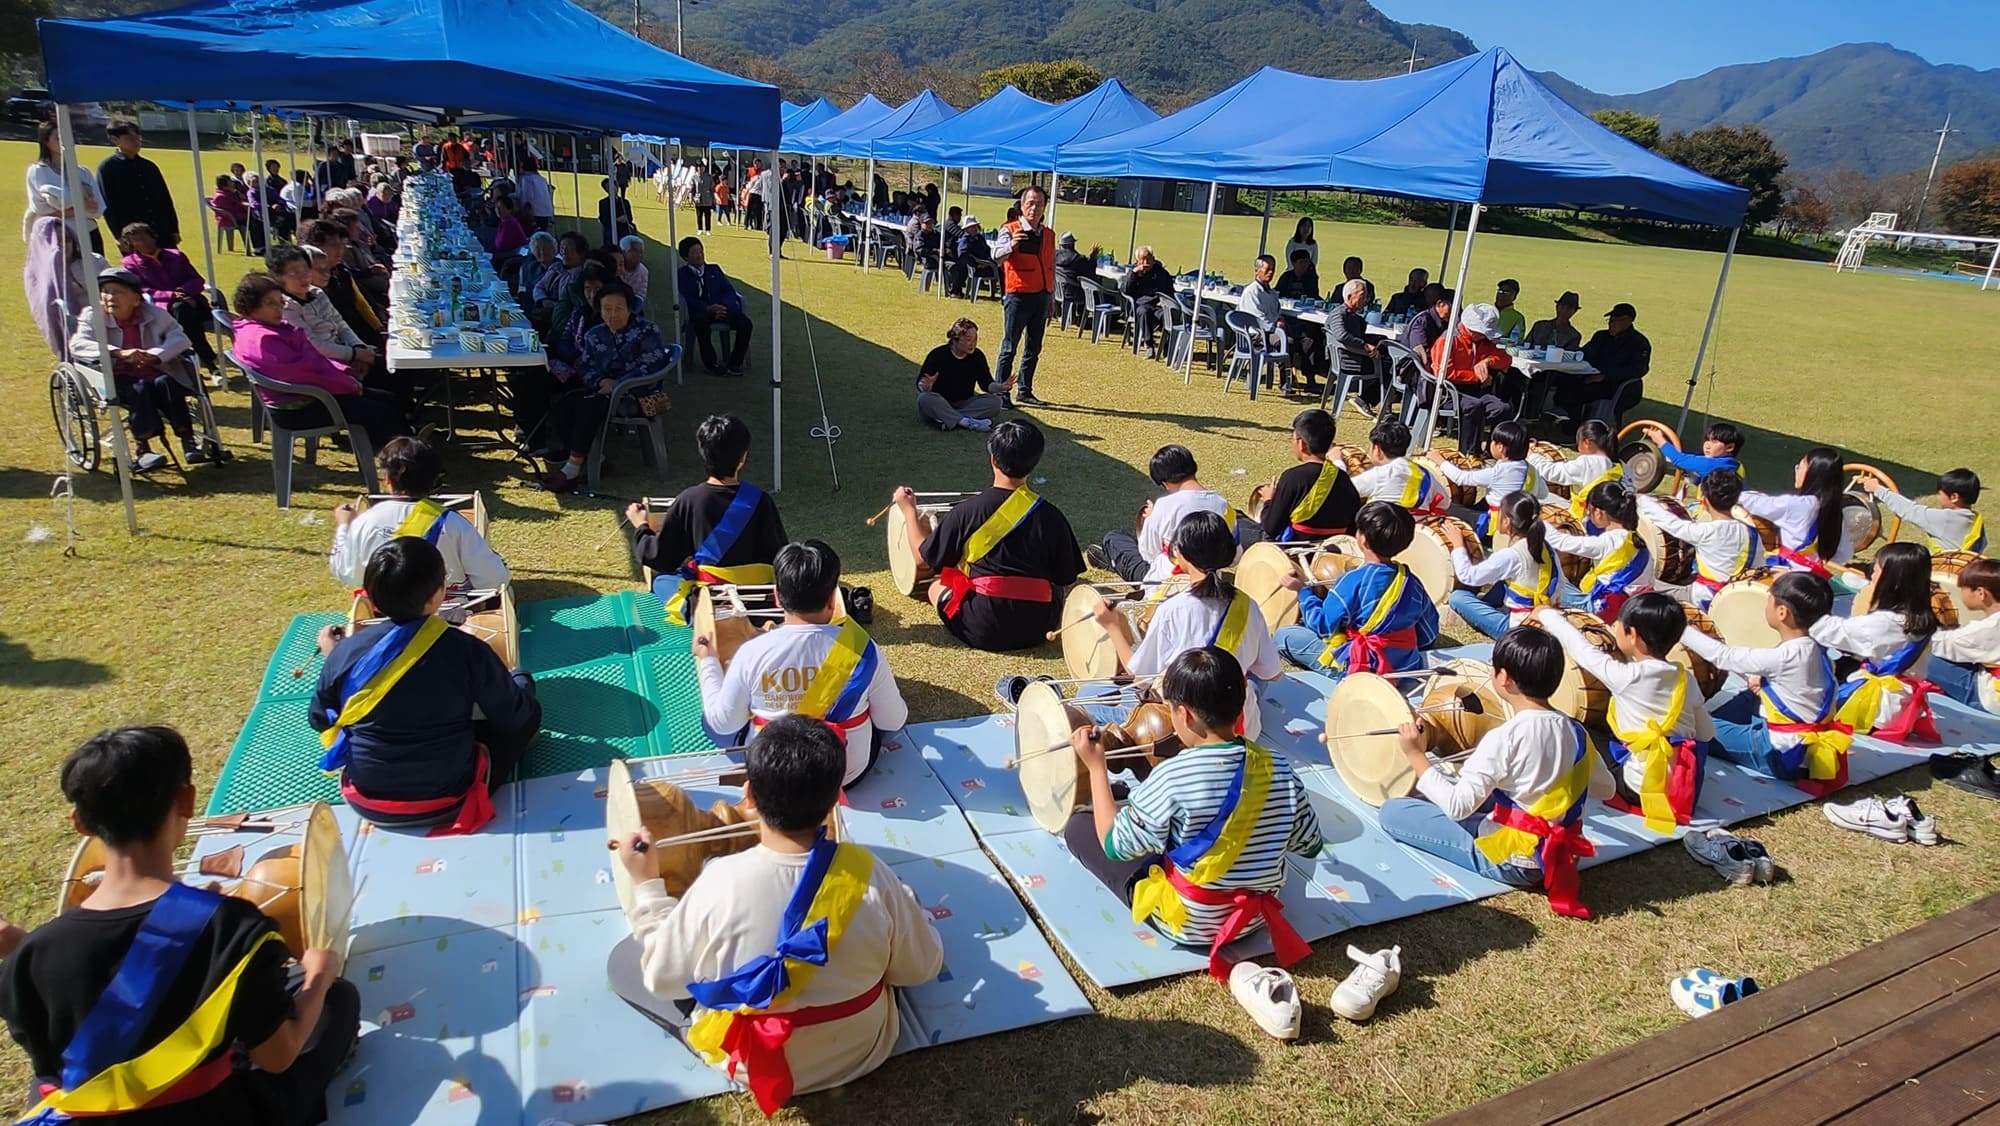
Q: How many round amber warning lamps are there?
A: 0